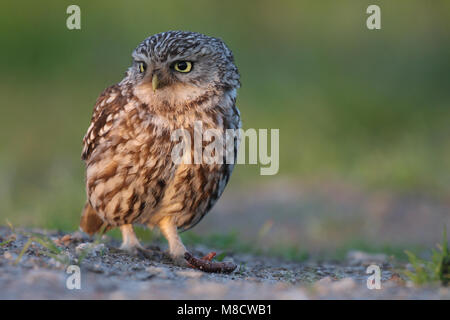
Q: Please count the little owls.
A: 1